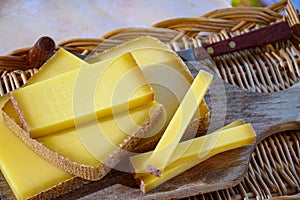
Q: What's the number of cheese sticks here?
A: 3